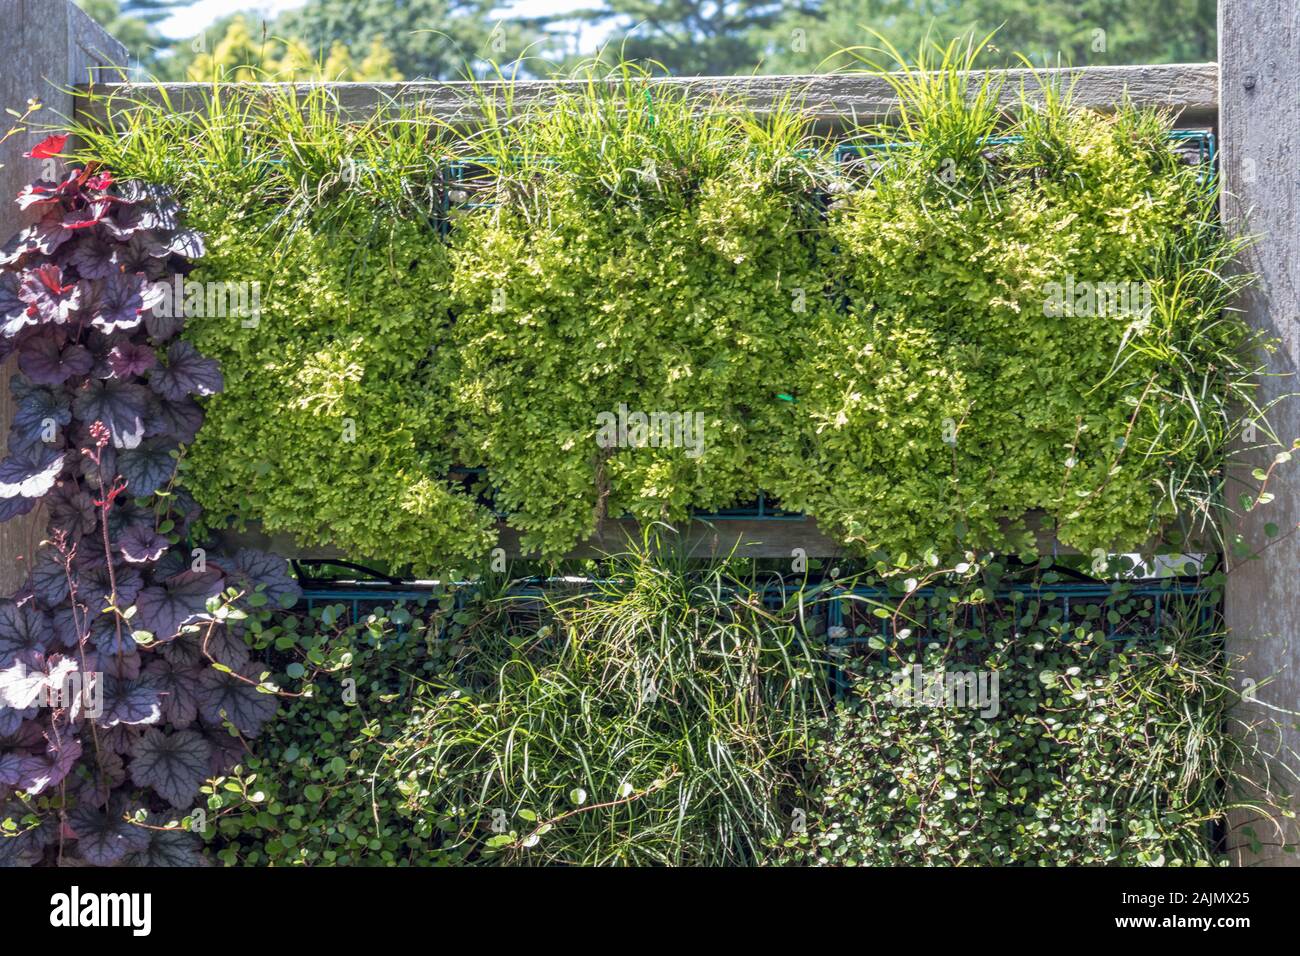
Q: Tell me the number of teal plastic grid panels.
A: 6